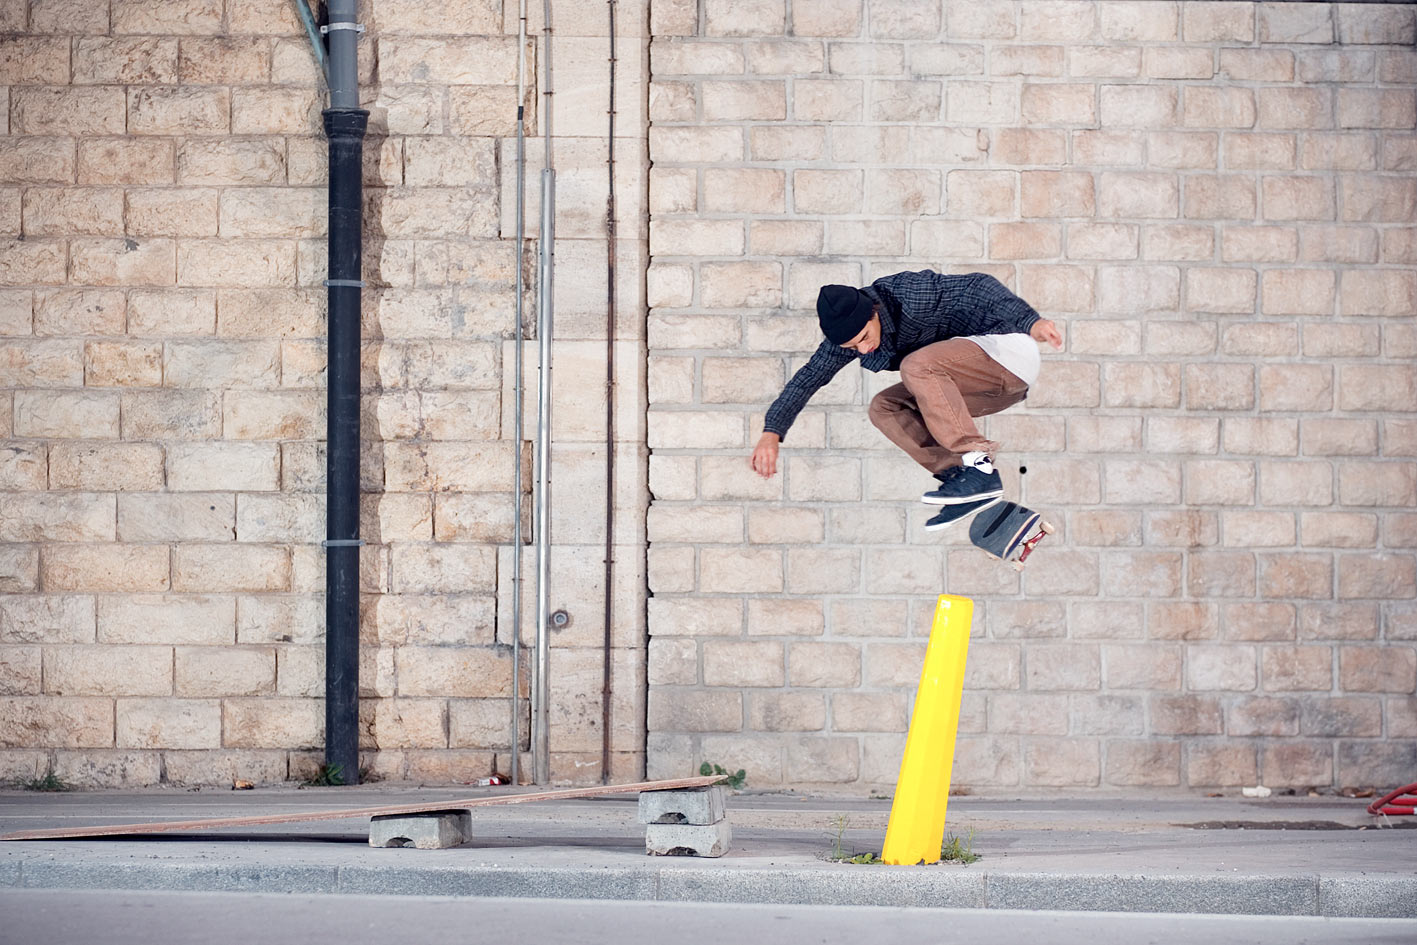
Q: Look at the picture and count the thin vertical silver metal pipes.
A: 2